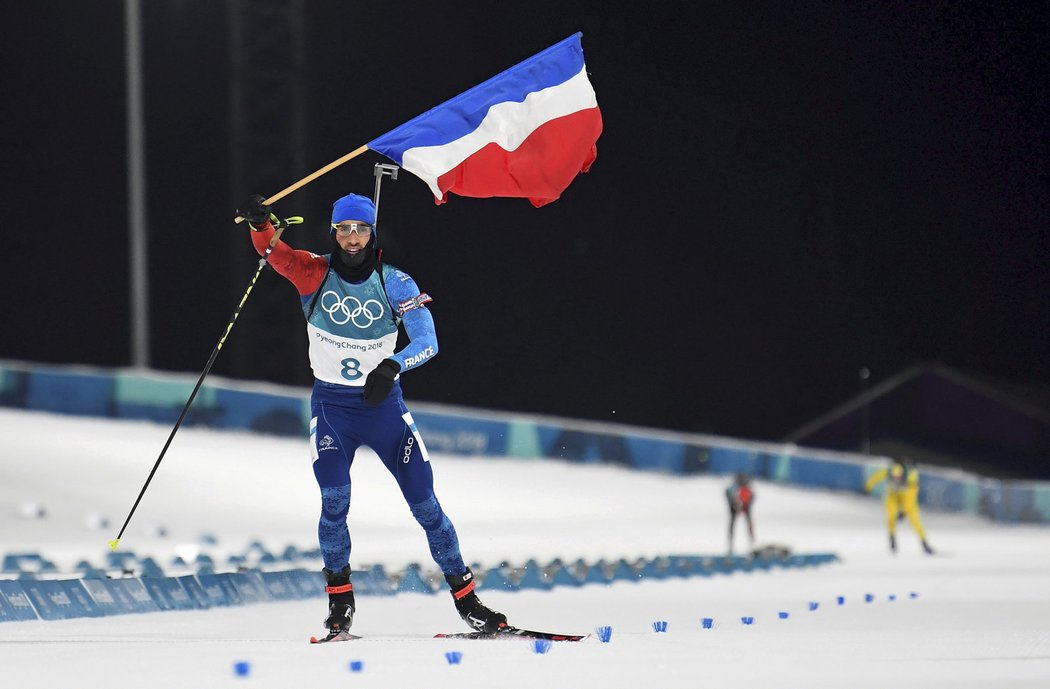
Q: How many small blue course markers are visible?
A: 14